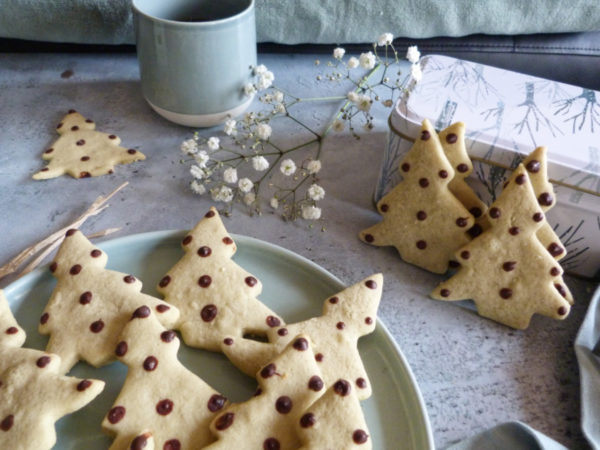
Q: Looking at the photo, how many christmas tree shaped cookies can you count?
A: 13